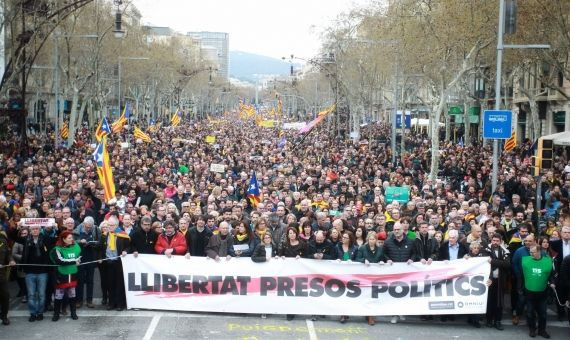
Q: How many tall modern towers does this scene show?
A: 1